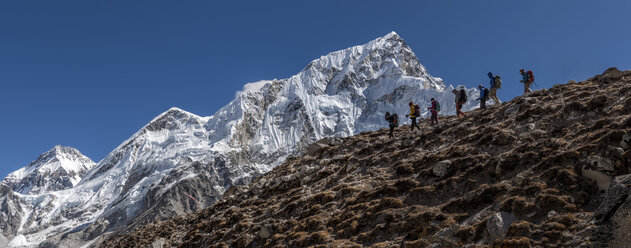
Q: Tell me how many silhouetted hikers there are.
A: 7